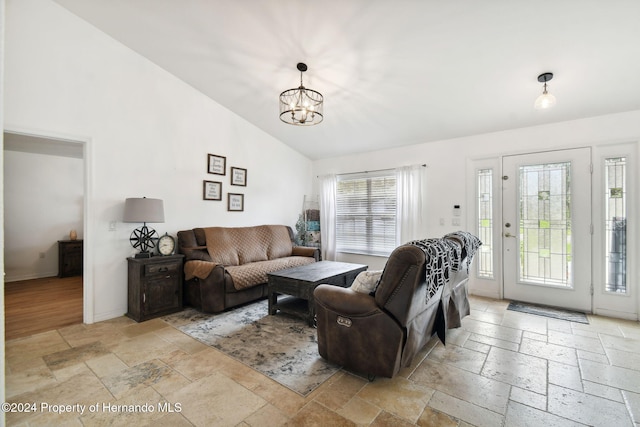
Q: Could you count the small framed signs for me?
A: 4